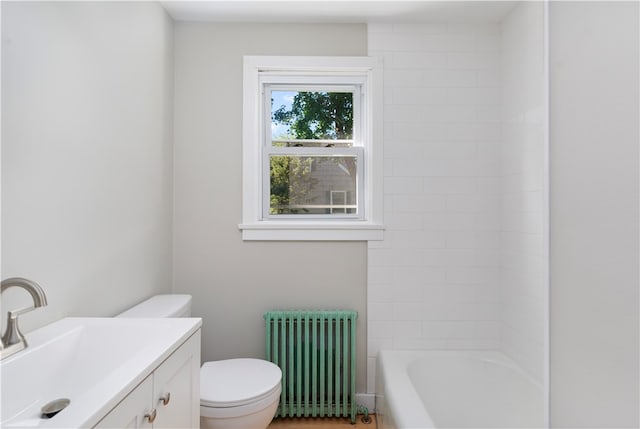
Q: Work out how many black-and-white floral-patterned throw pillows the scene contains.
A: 0